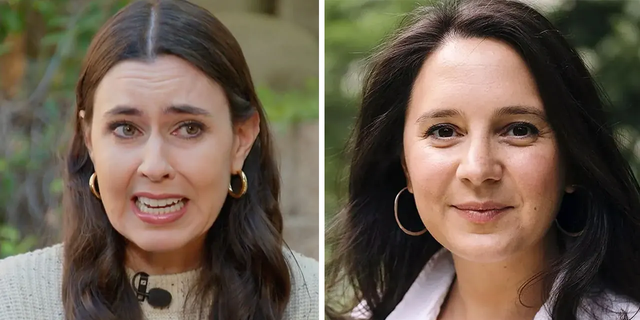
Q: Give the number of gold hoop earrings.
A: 2